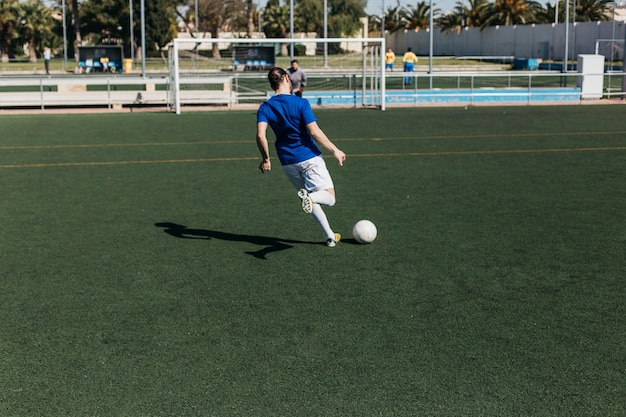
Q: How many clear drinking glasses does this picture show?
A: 0